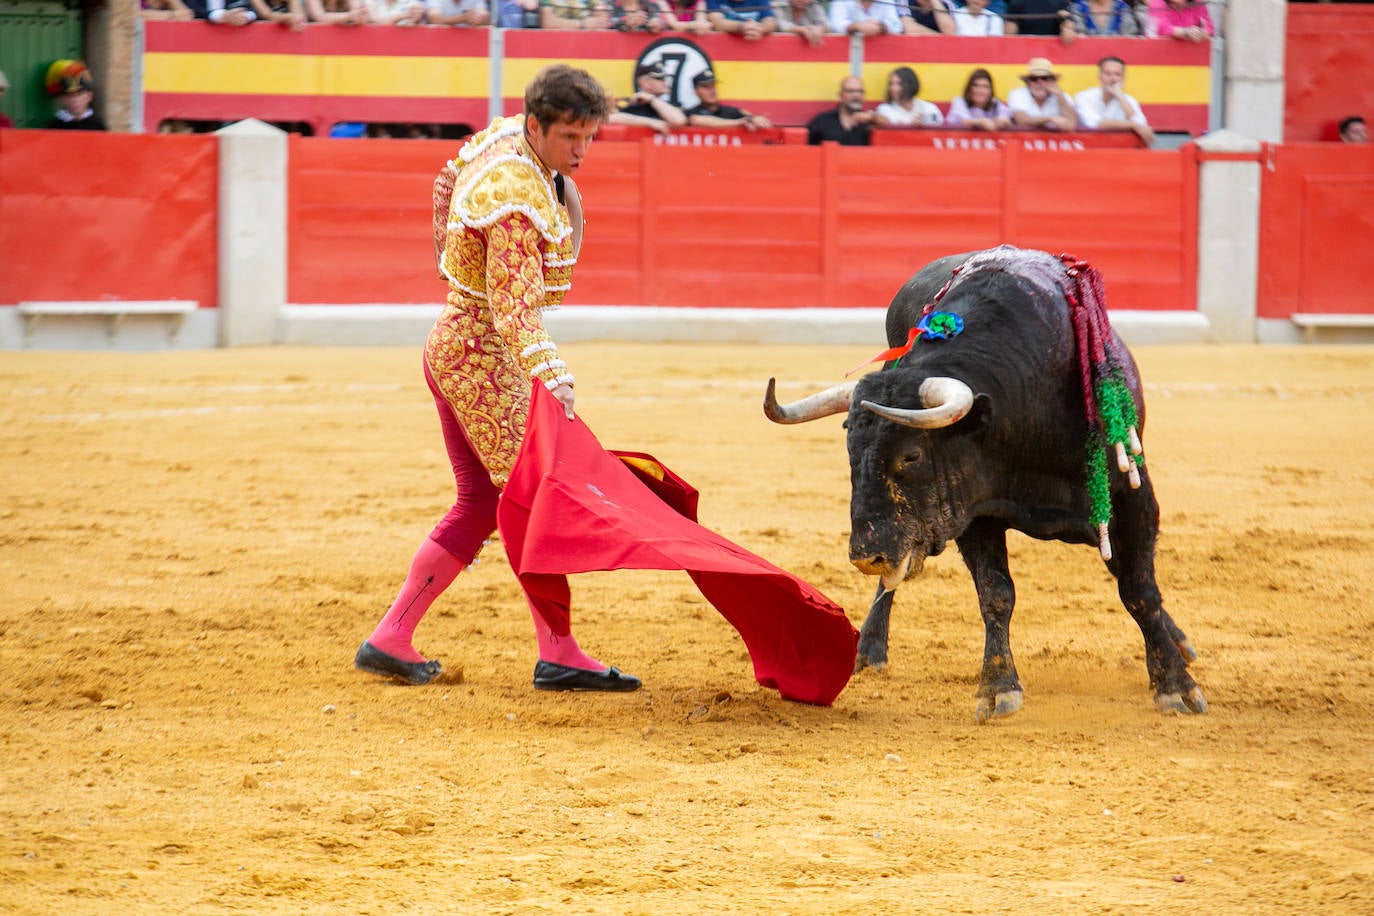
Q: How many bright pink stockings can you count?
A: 2